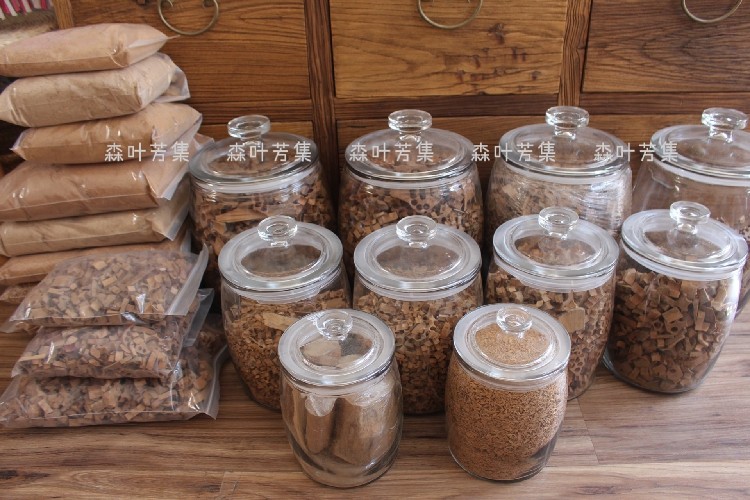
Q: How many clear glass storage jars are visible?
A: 10